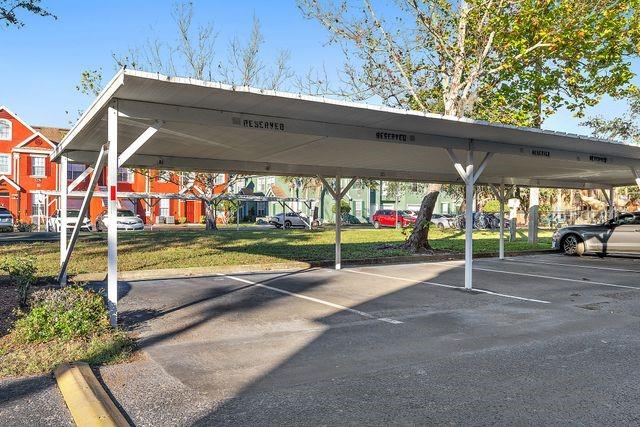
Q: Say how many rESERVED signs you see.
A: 4